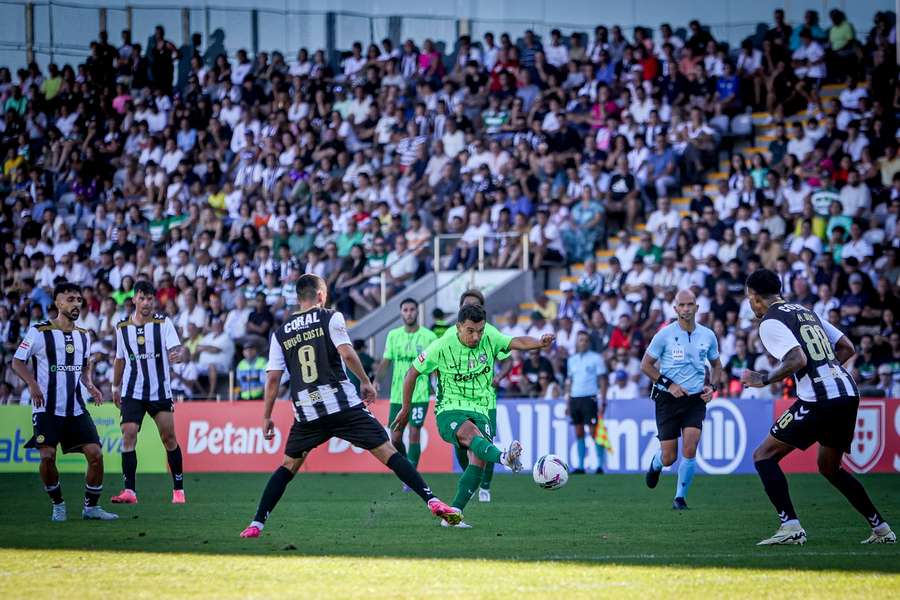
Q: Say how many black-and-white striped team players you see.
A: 4